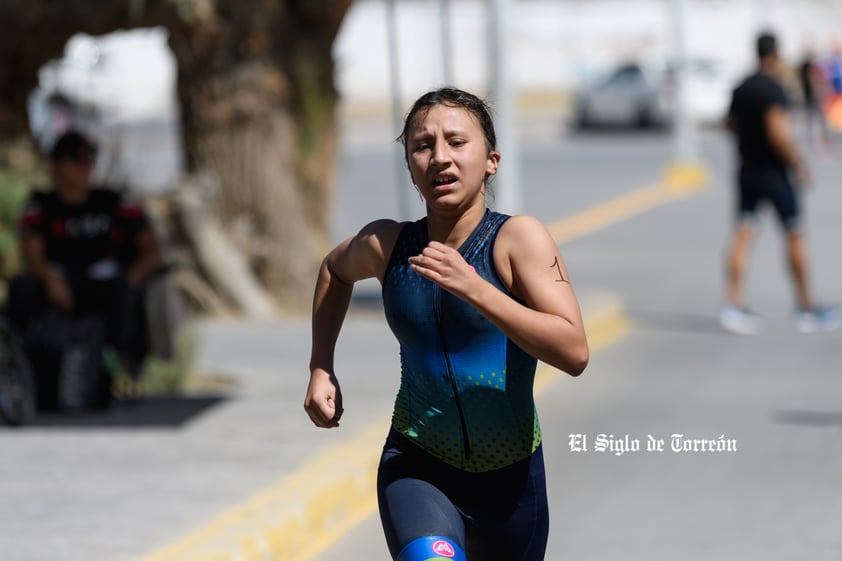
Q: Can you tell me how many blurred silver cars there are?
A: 1